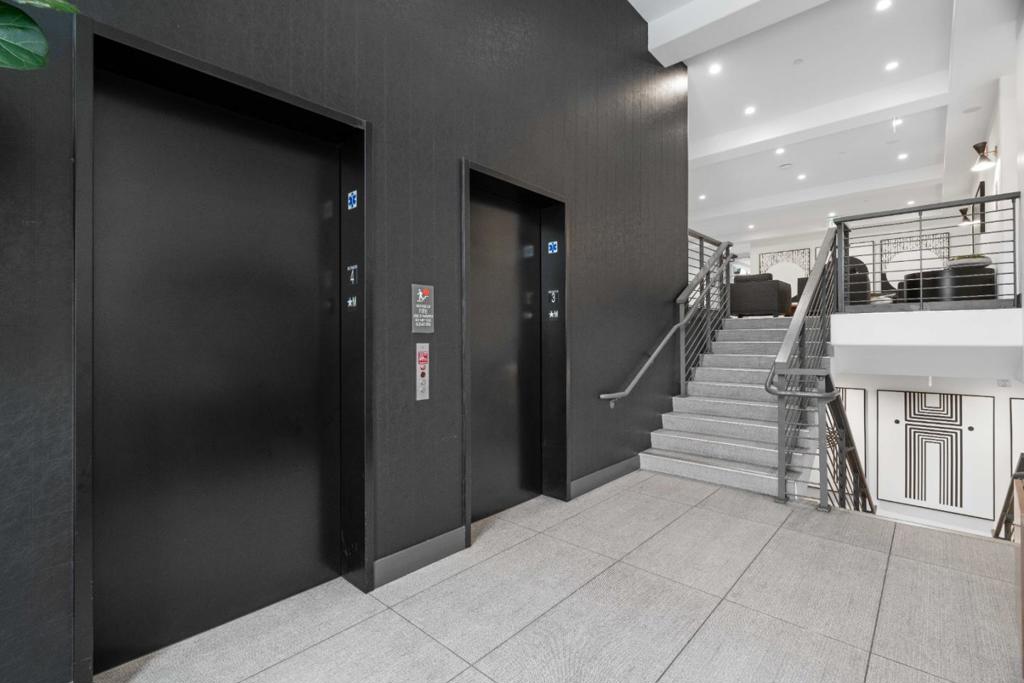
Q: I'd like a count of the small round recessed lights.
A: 12